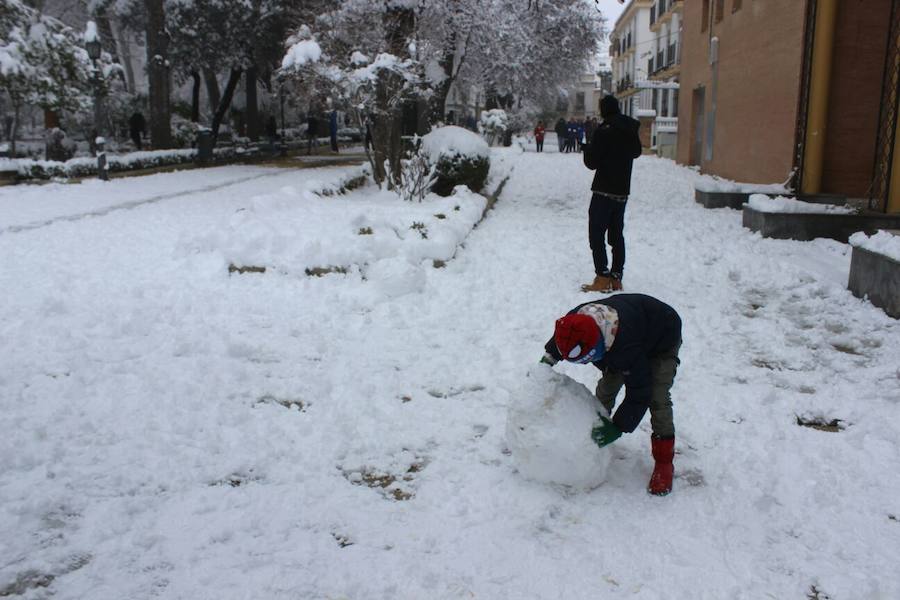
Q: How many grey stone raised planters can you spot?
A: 3